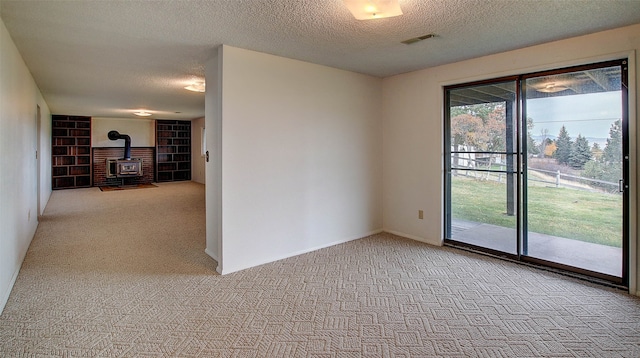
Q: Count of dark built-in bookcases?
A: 2